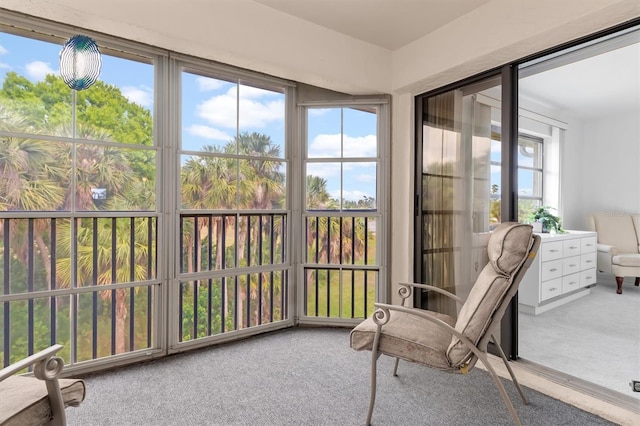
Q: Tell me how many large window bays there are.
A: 3